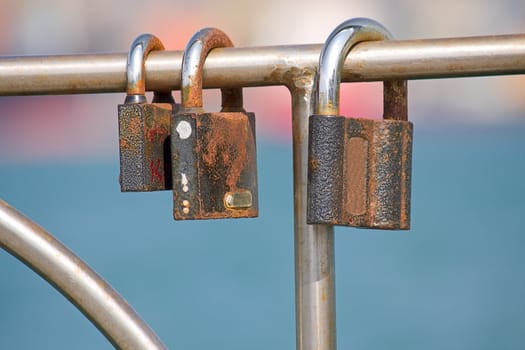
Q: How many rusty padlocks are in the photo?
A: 3